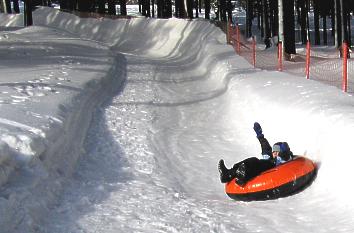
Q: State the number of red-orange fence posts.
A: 6